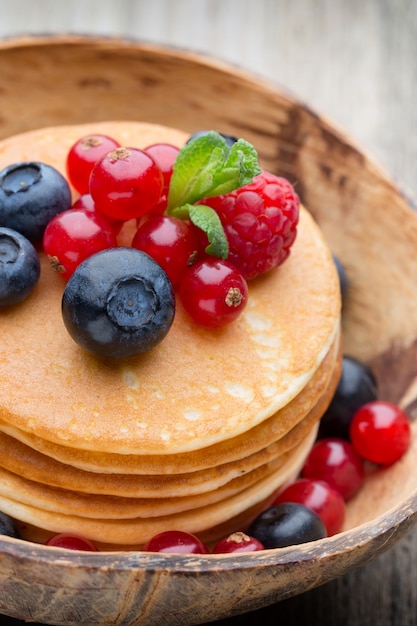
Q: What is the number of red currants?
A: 13